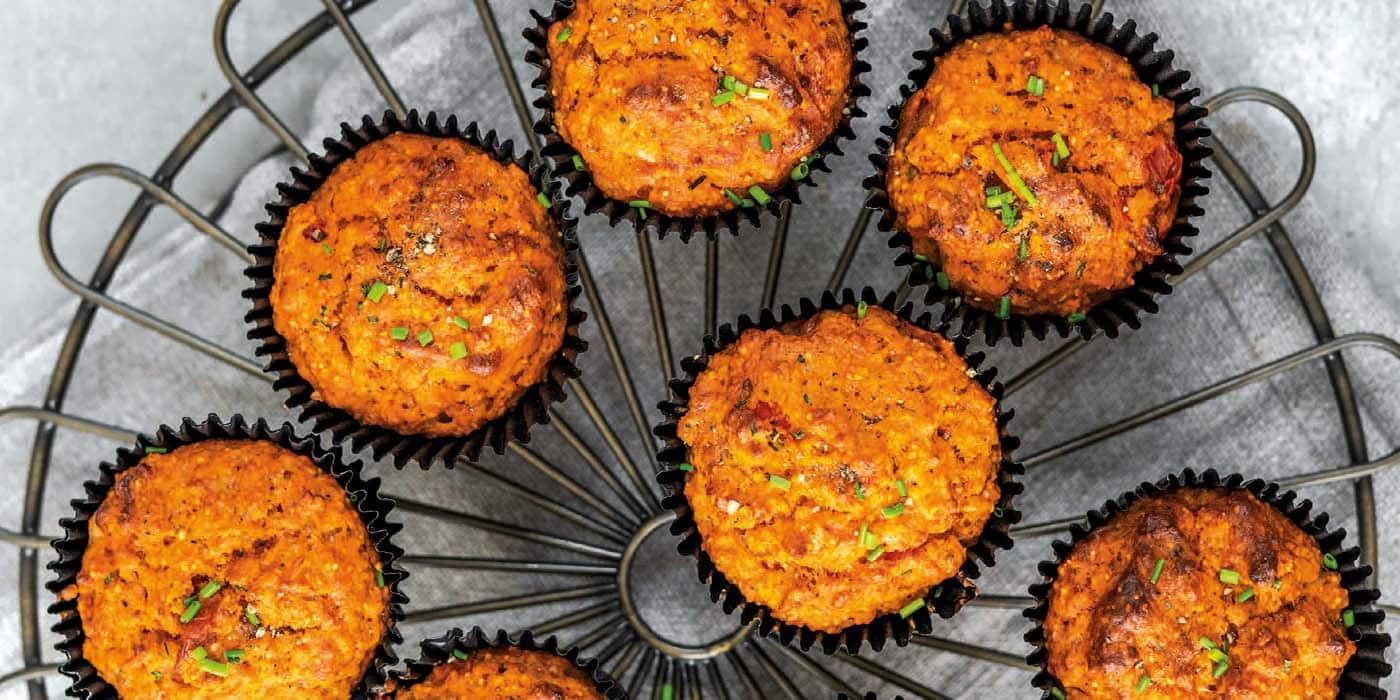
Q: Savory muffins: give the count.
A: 7